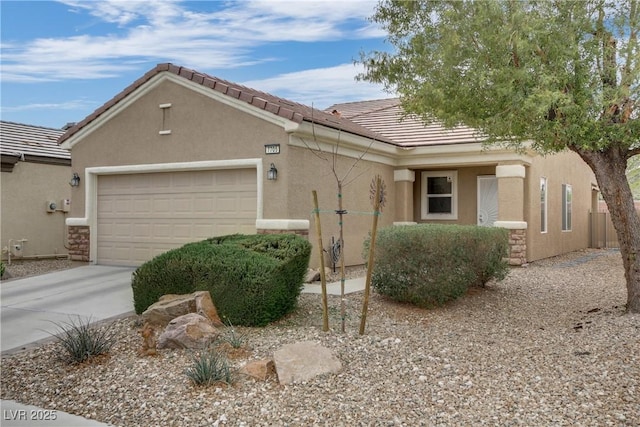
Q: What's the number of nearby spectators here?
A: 0